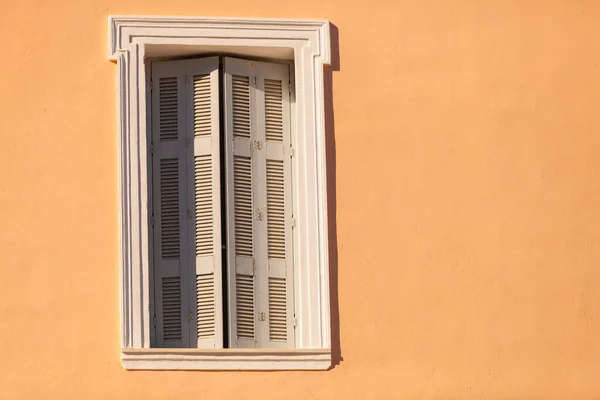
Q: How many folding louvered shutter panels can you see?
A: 4